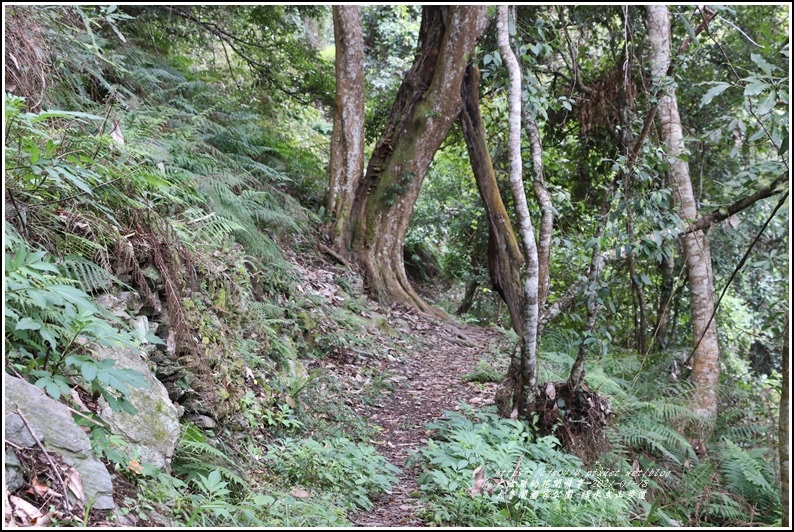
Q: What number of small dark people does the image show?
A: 0